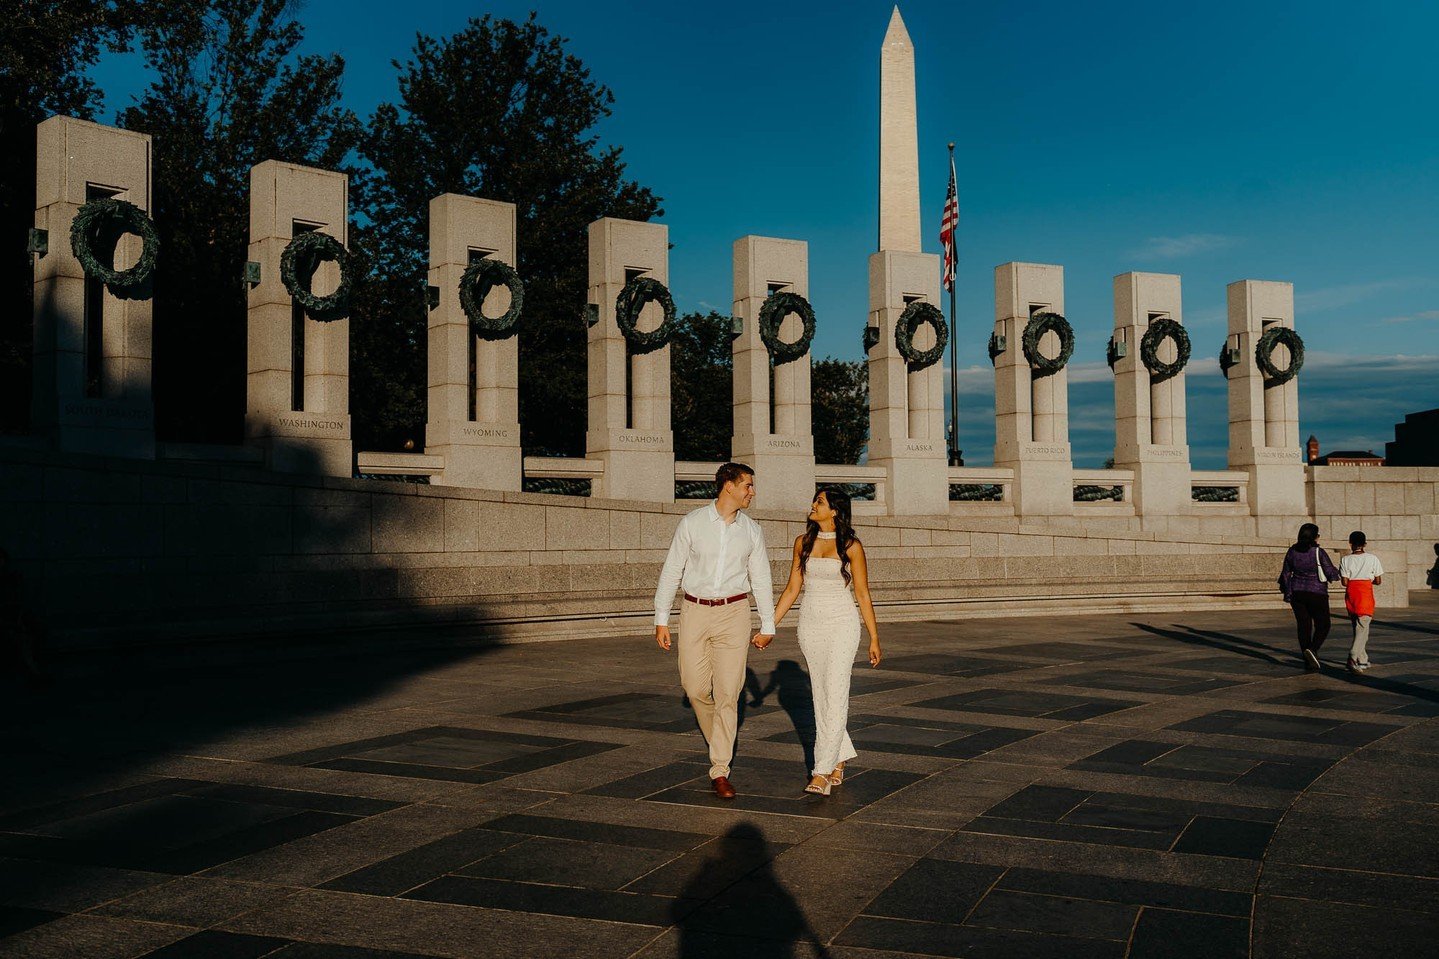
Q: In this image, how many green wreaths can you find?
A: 9